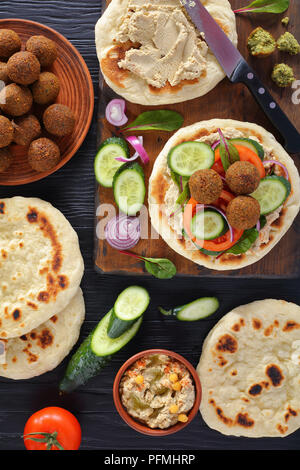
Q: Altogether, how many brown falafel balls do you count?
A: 14